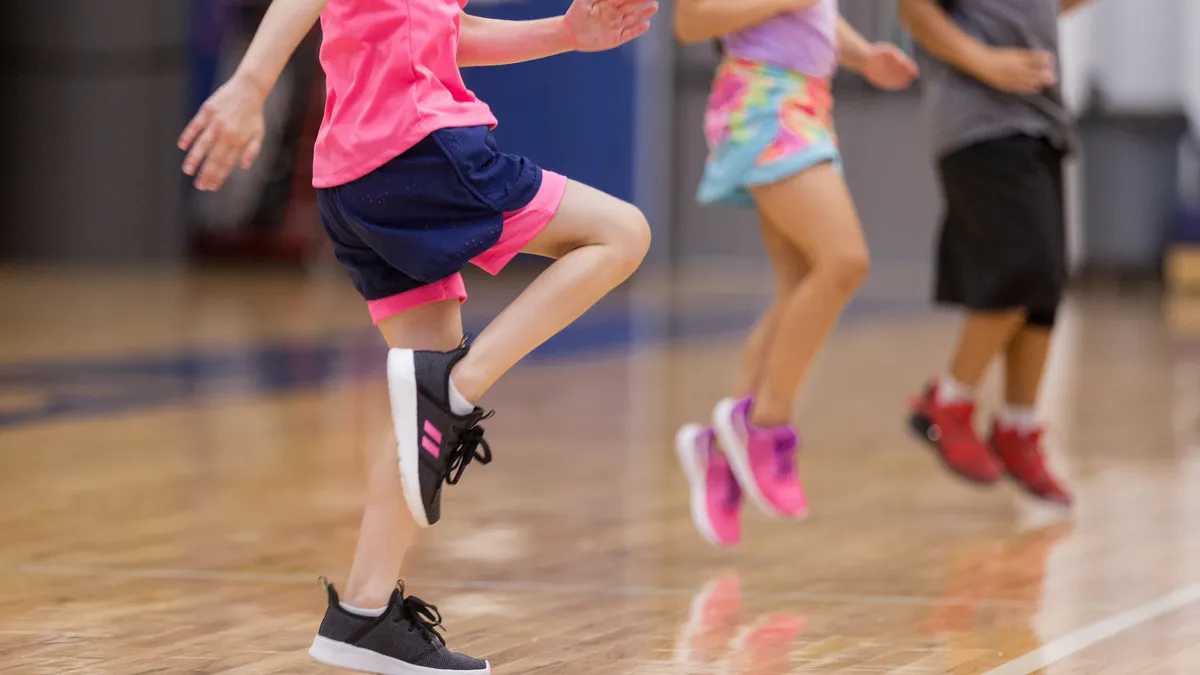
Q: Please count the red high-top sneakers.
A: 2